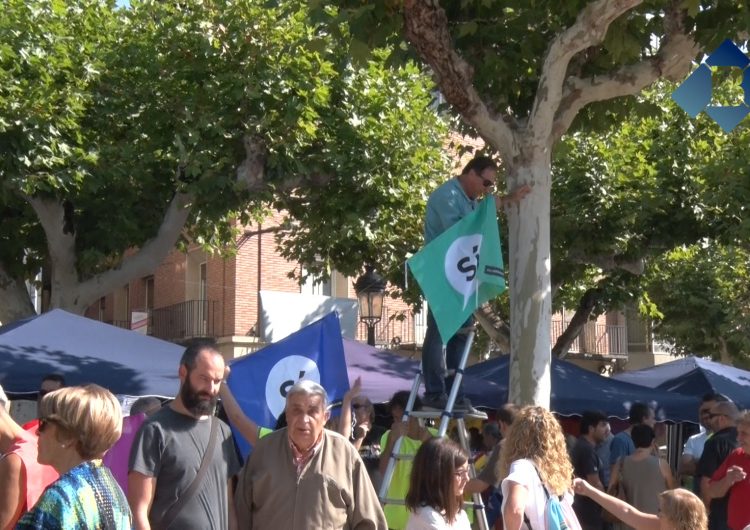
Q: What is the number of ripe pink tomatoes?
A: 0